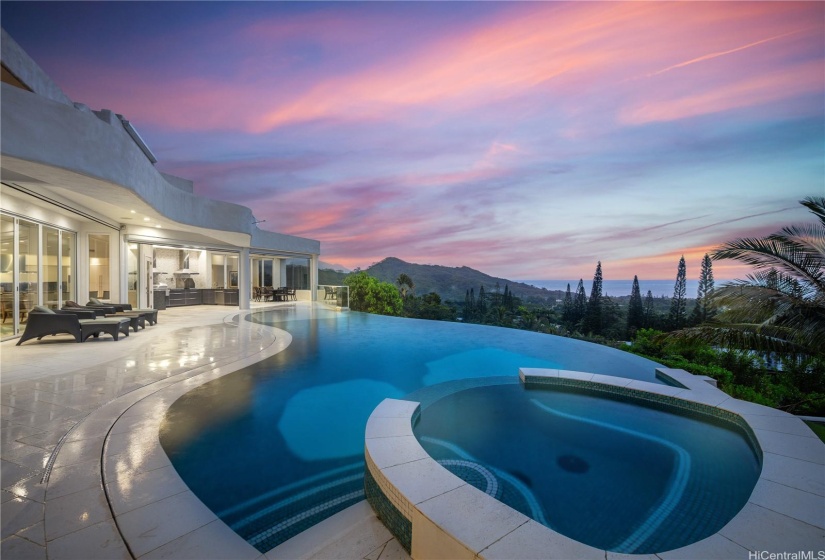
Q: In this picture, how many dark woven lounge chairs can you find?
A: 3